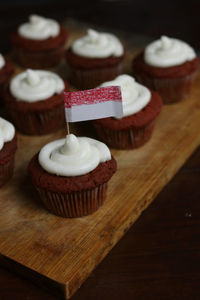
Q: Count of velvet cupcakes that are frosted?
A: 8